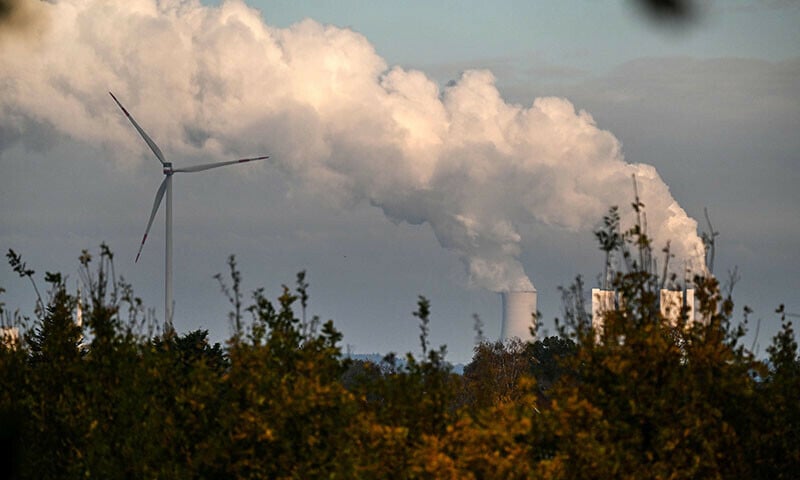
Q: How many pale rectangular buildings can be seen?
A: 2